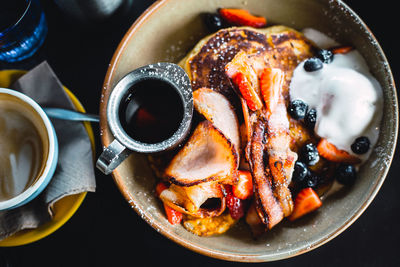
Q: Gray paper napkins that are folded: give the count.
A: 1